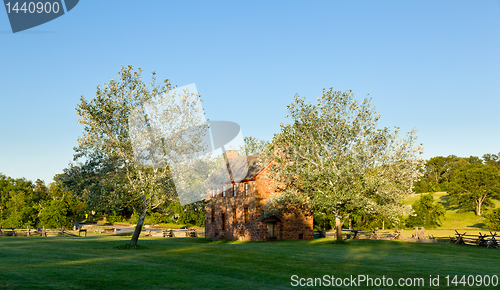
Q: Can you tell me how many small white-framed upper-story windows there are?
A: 4